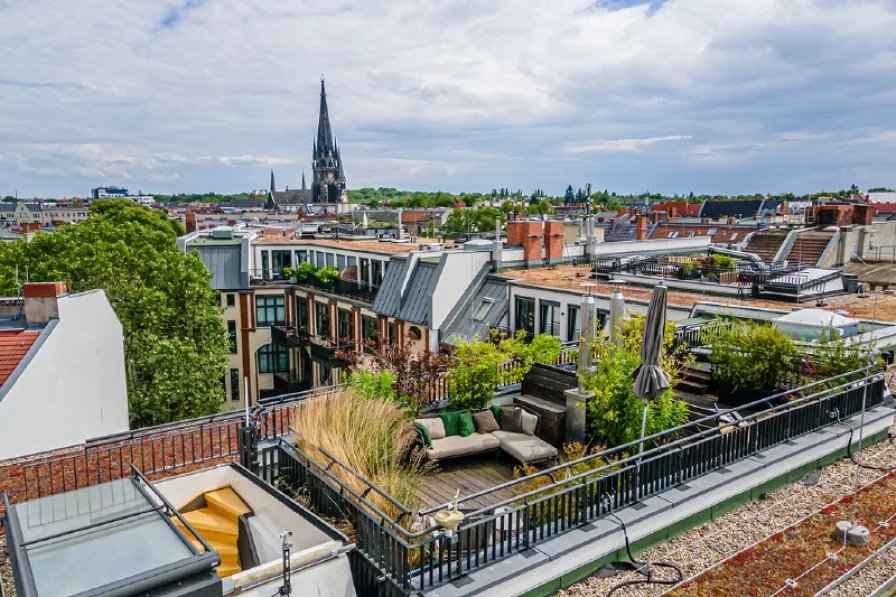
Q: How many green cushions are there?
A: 4